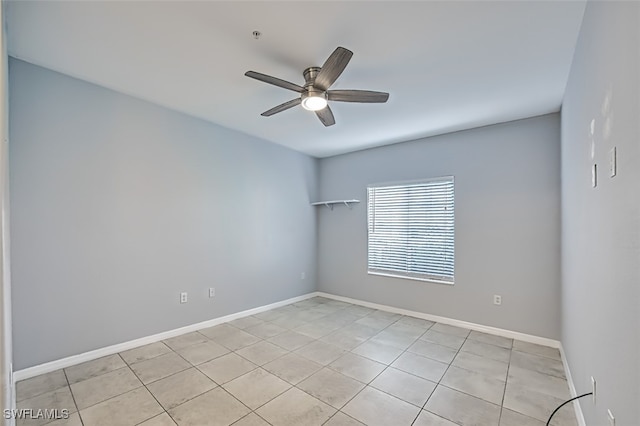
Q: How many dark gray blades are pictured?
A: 5